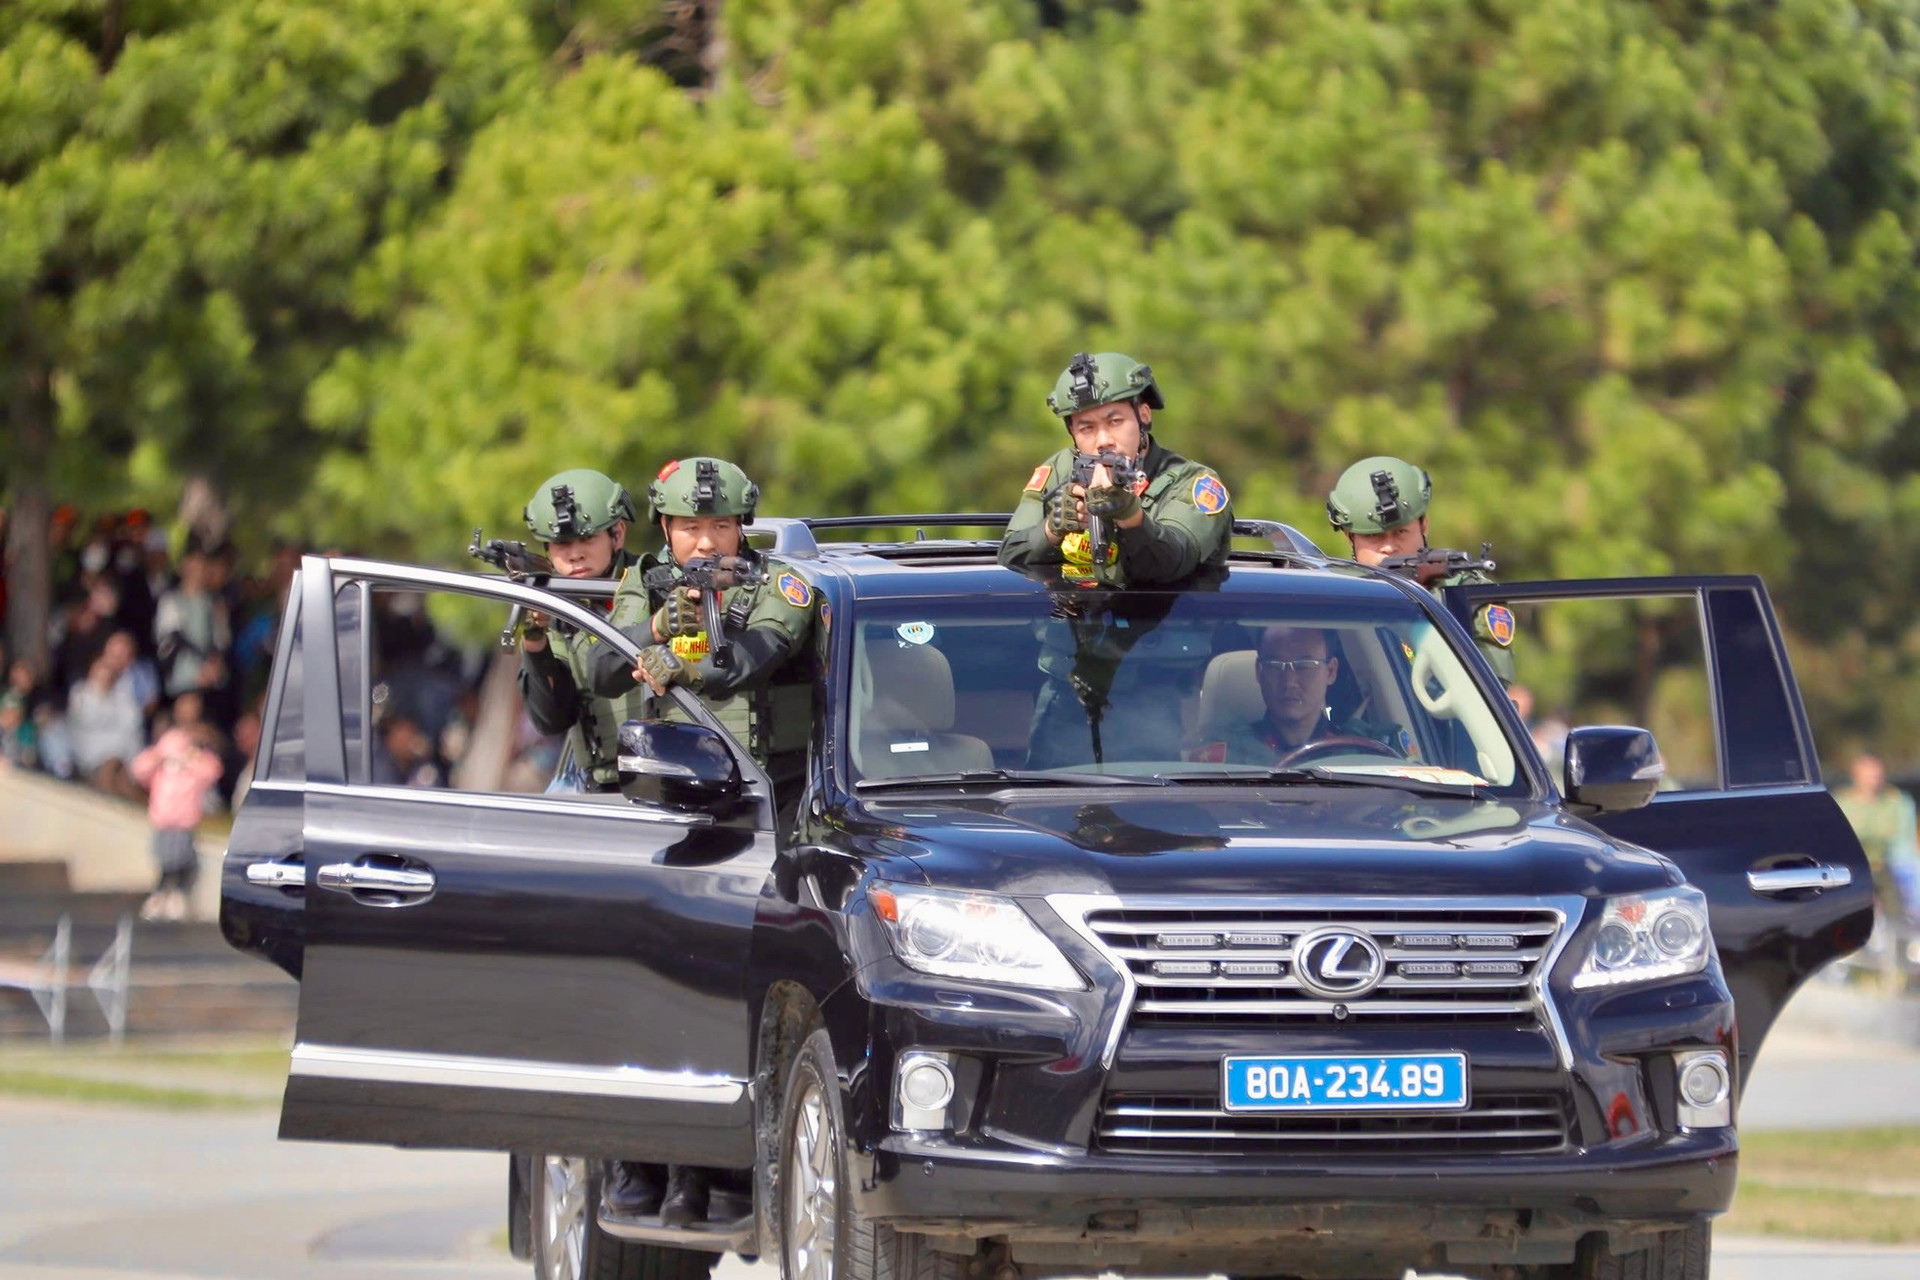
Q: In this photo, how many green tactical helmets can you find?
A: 4